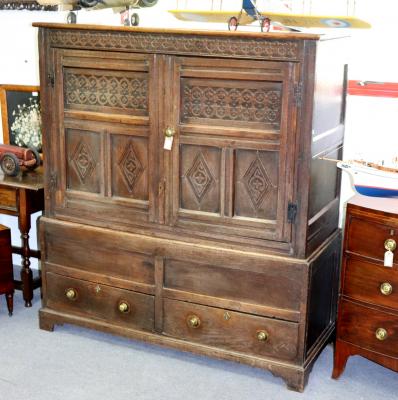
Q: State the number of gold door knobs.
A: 8